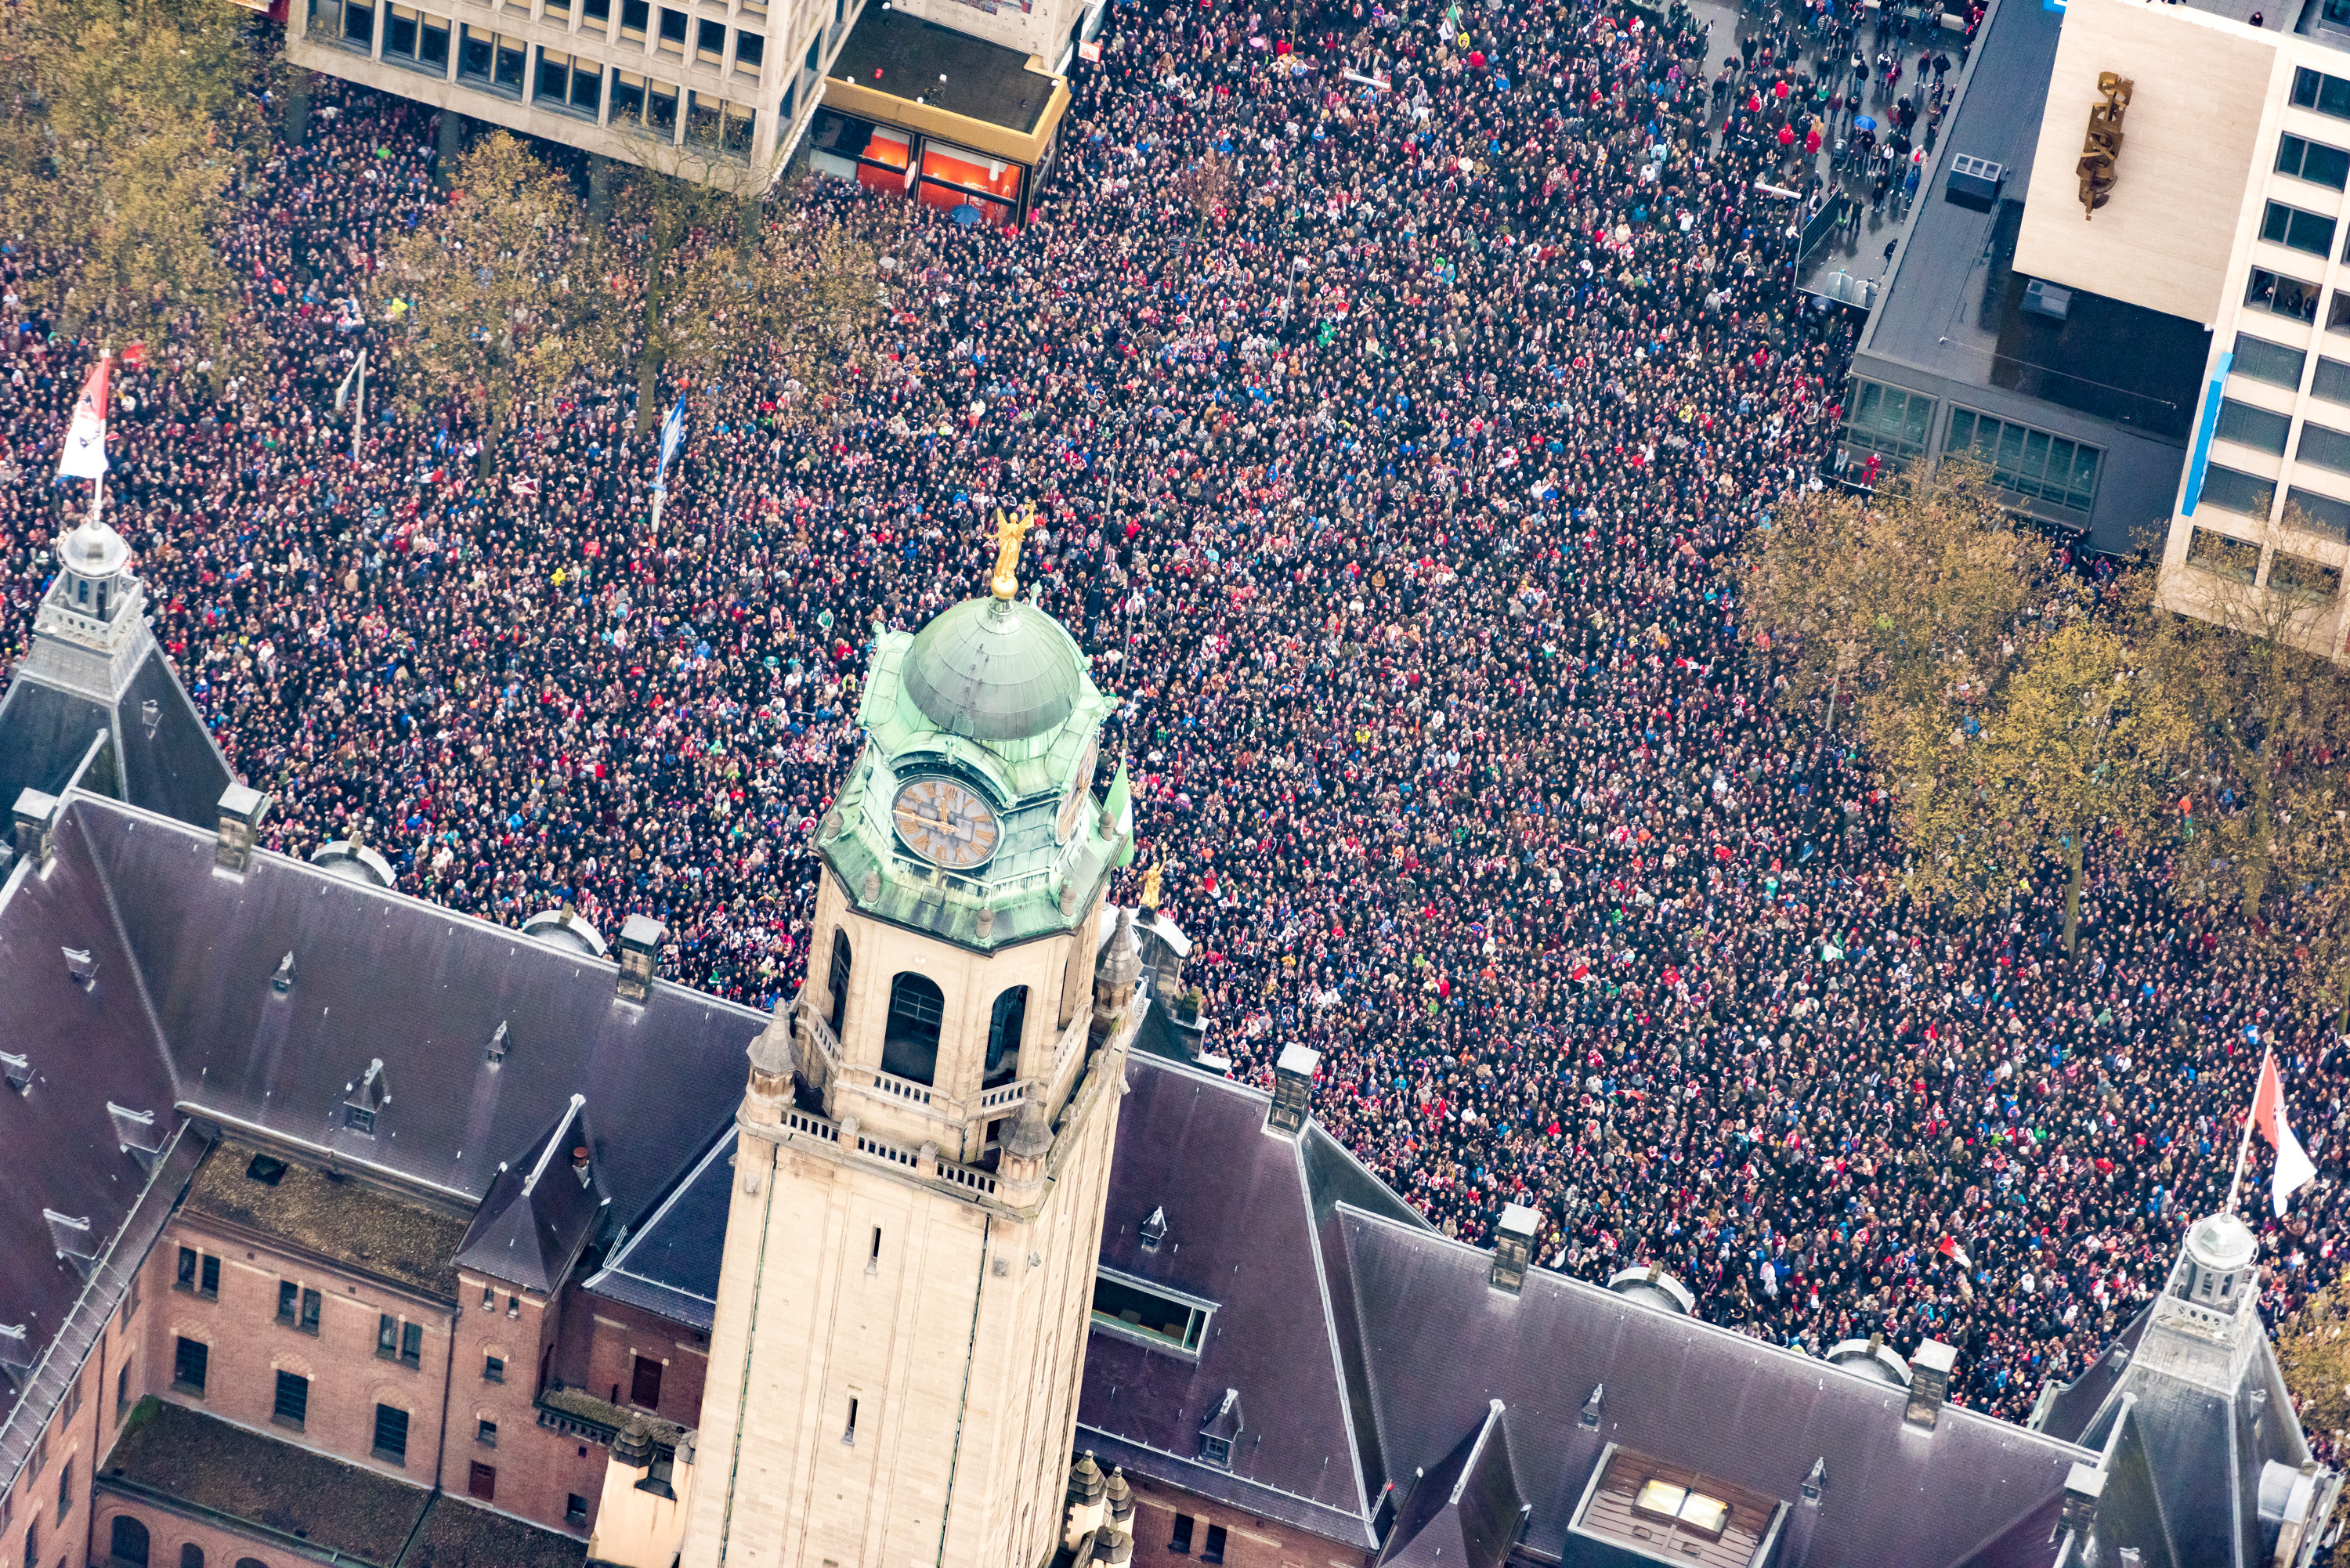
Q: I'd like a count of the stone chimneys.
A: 7